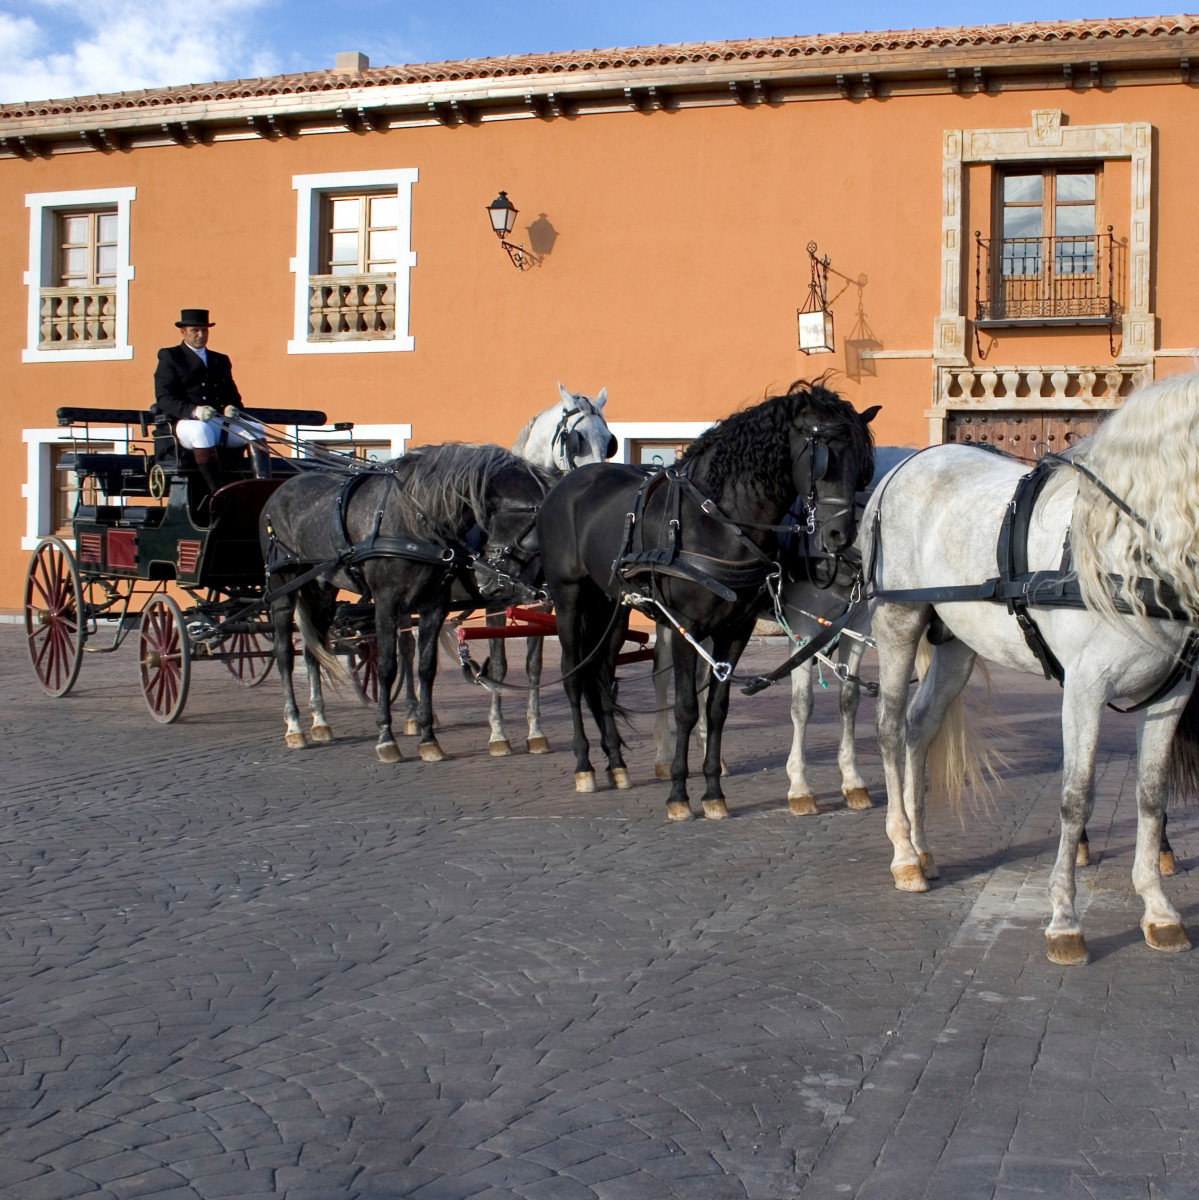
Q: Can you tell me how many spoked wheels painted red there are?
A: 4